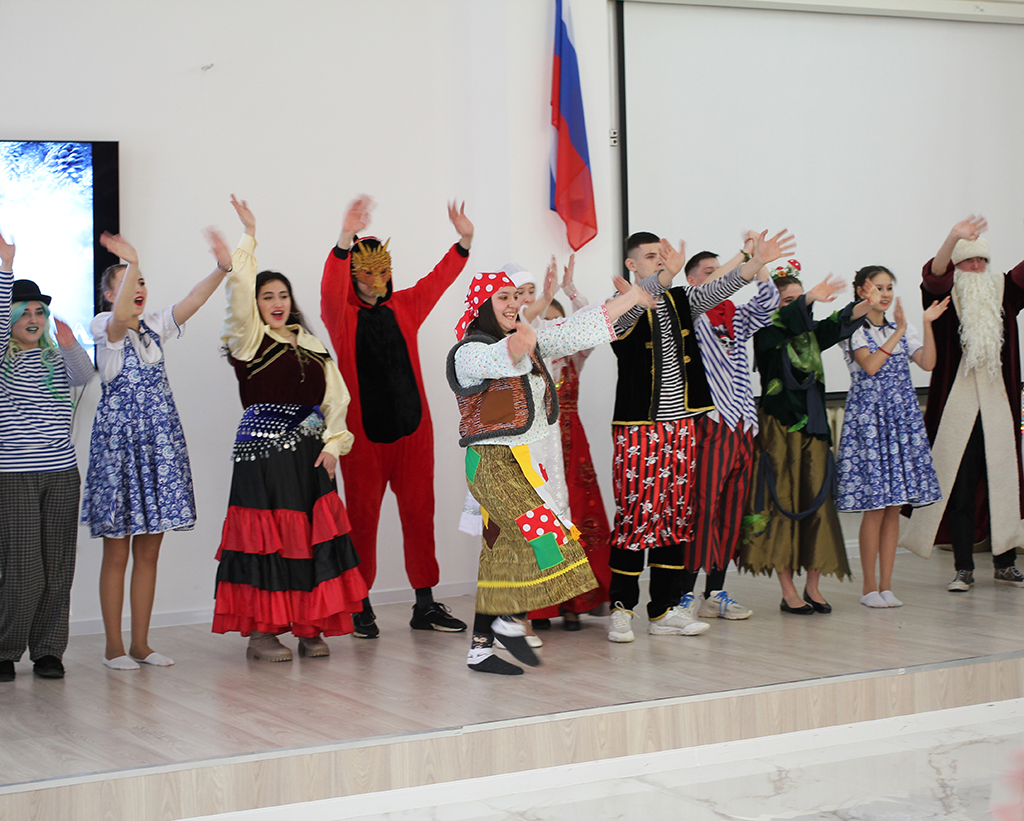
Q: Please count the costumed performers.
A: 12